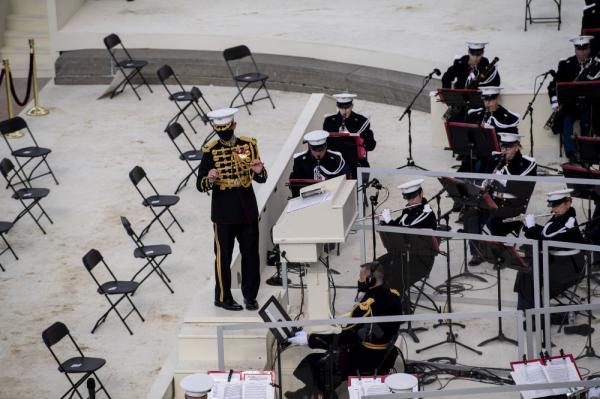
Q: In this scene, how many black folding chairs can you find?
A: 13